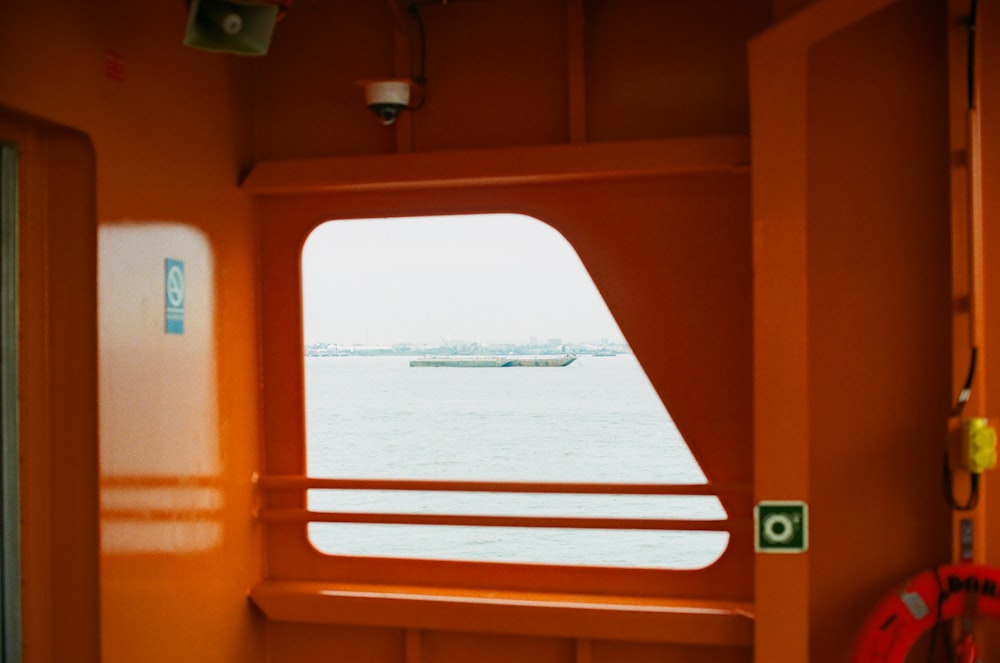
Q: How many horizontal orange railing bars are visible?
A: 2